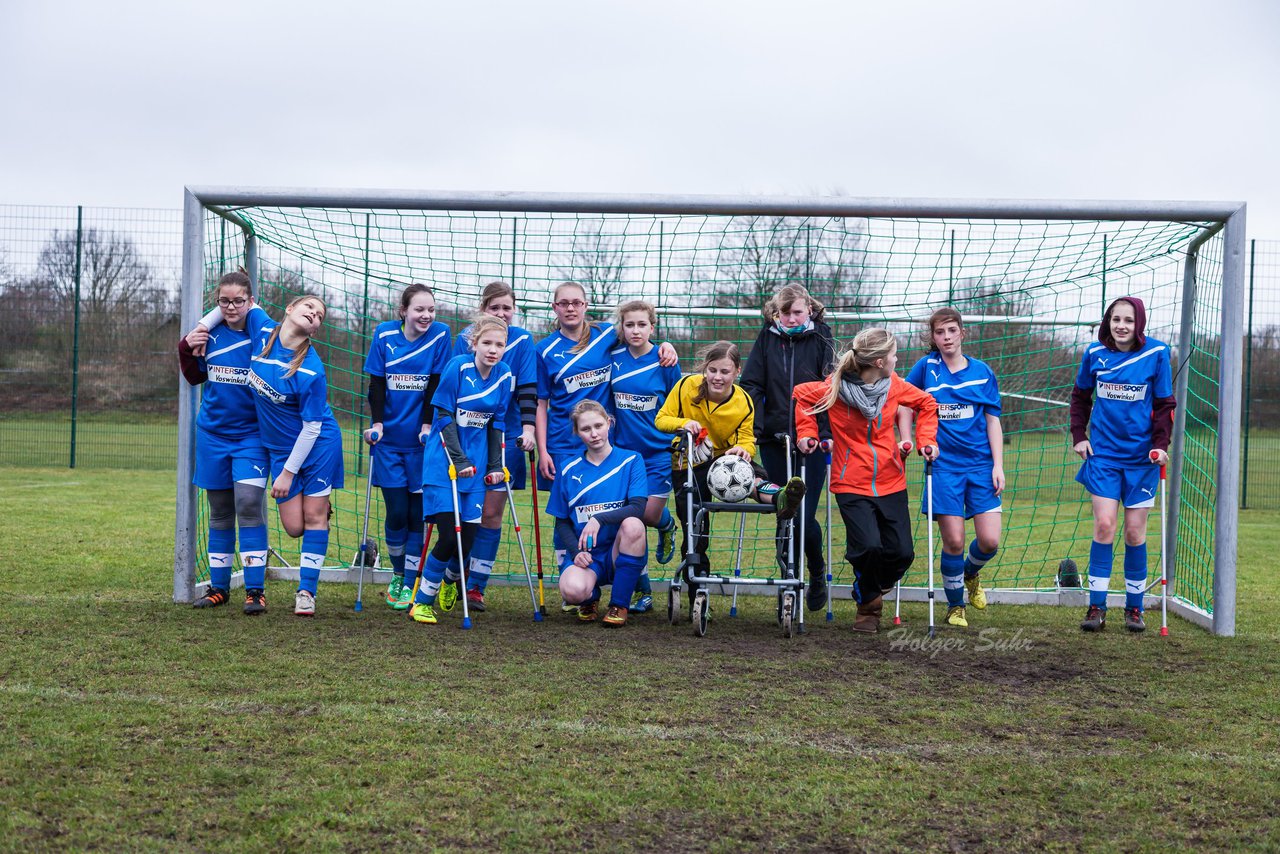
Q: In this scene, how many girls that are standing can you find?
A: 12